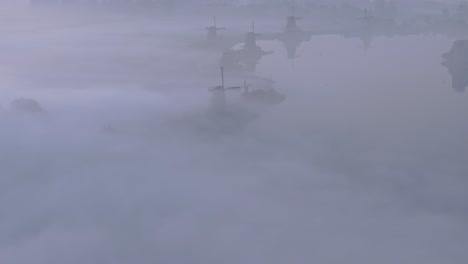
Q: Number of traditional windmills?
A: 5